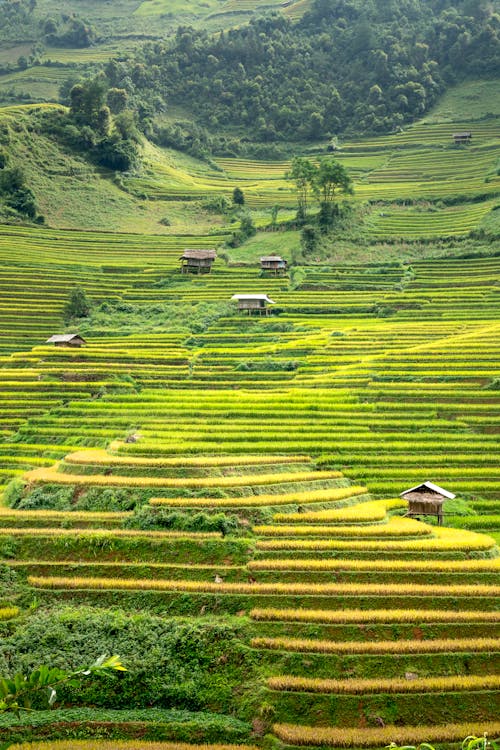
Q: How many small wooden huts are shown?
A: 6